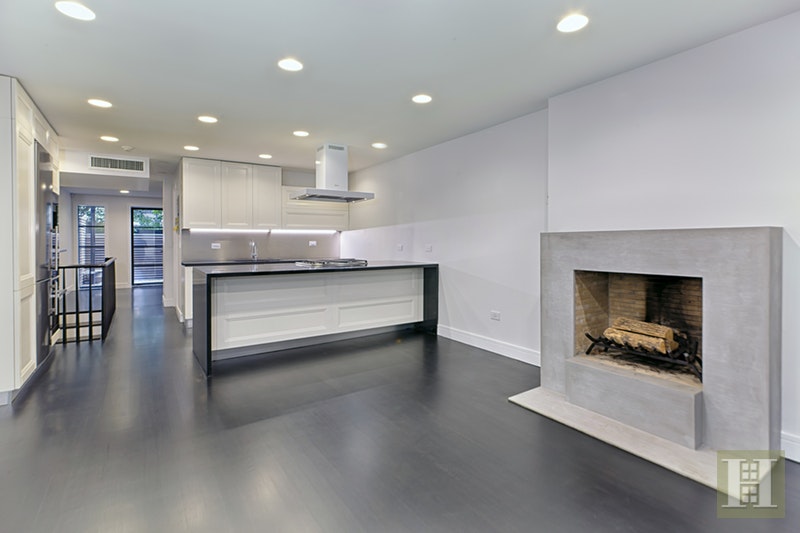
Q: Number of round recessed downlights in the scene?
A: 12